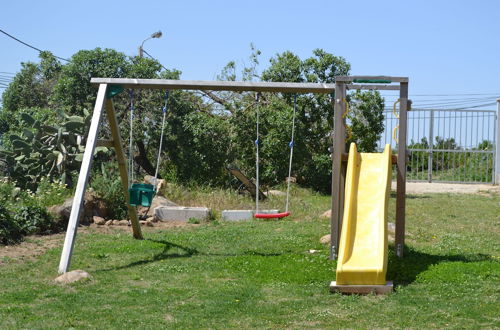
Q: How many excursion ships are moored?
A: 0